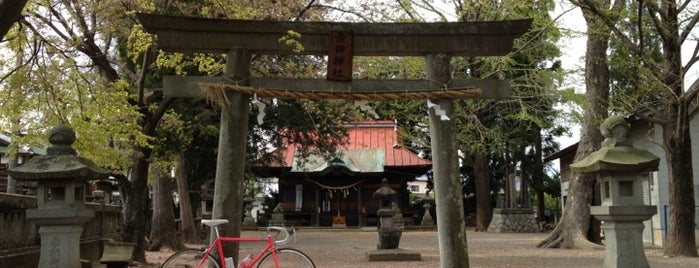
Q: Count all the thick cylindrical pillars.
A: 2